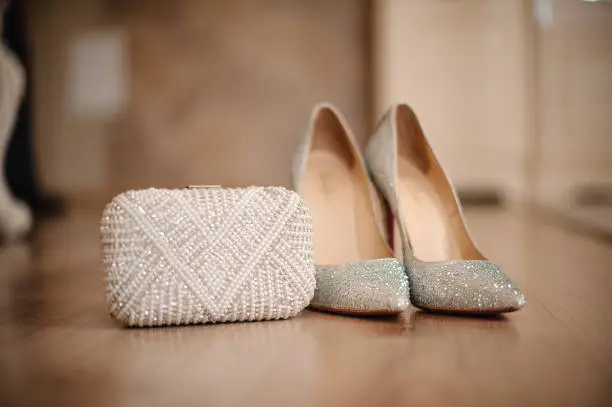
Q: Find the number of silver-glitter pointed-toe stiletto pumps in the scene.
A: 2